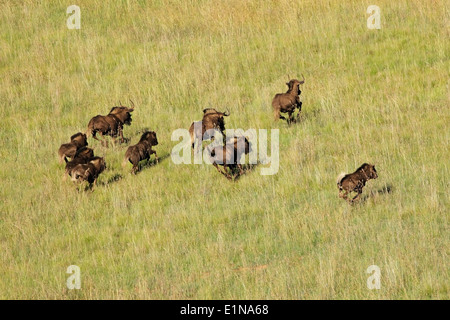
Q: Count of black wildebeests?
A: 9